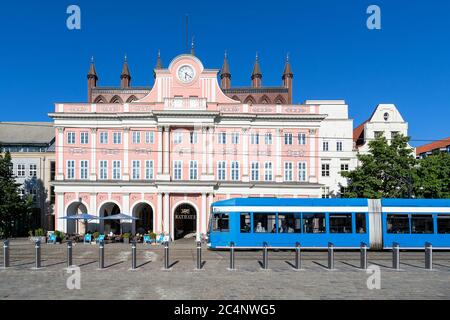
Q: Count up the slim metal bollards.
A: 14